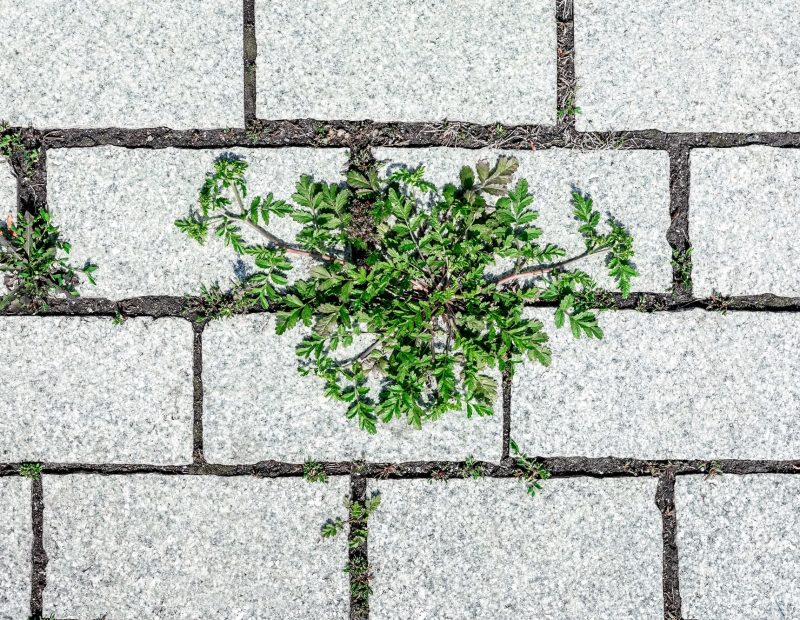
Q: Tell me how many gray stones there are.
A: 14